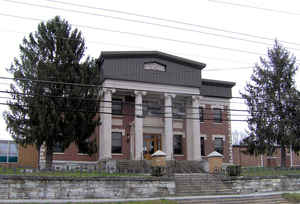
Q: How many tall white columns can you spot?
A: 4